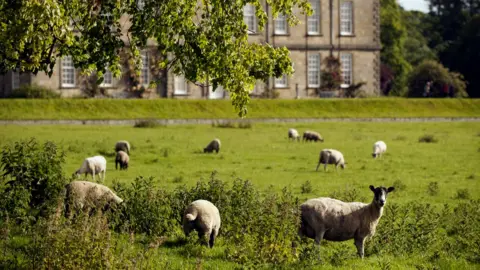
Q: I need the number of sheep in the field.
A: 11